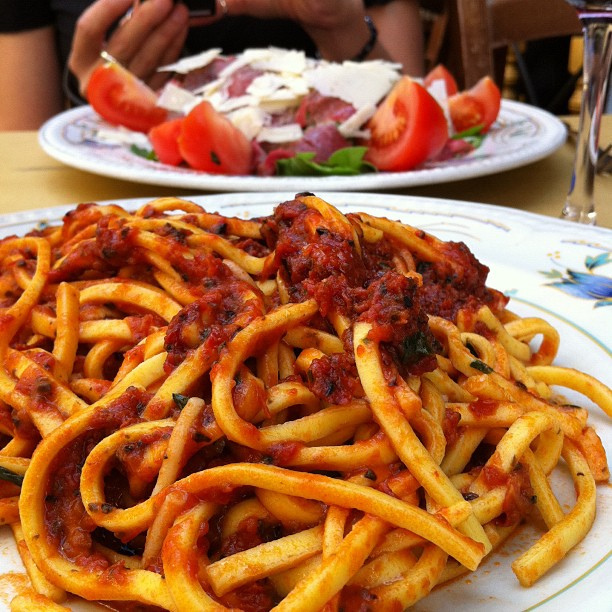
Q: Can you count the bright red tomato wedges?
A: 6